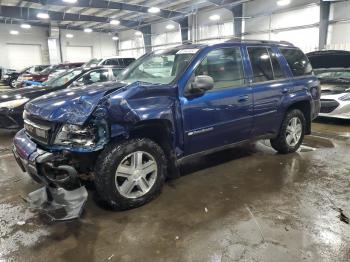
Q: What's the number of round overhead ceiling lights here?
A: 13